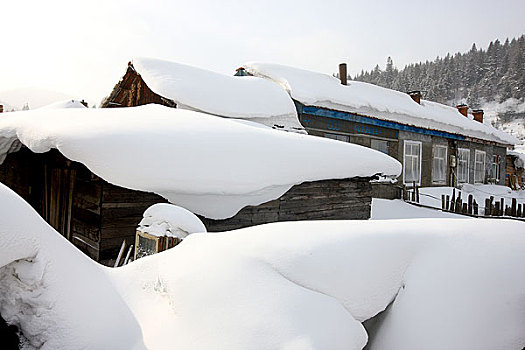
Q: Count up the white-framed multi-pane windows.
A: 4